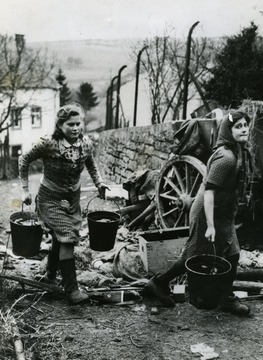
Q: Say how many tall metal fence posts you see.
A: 5